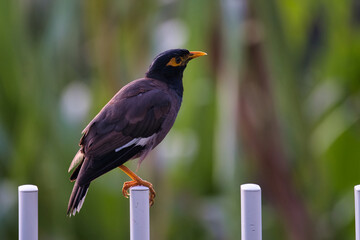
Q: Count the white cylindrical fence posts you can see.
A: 4